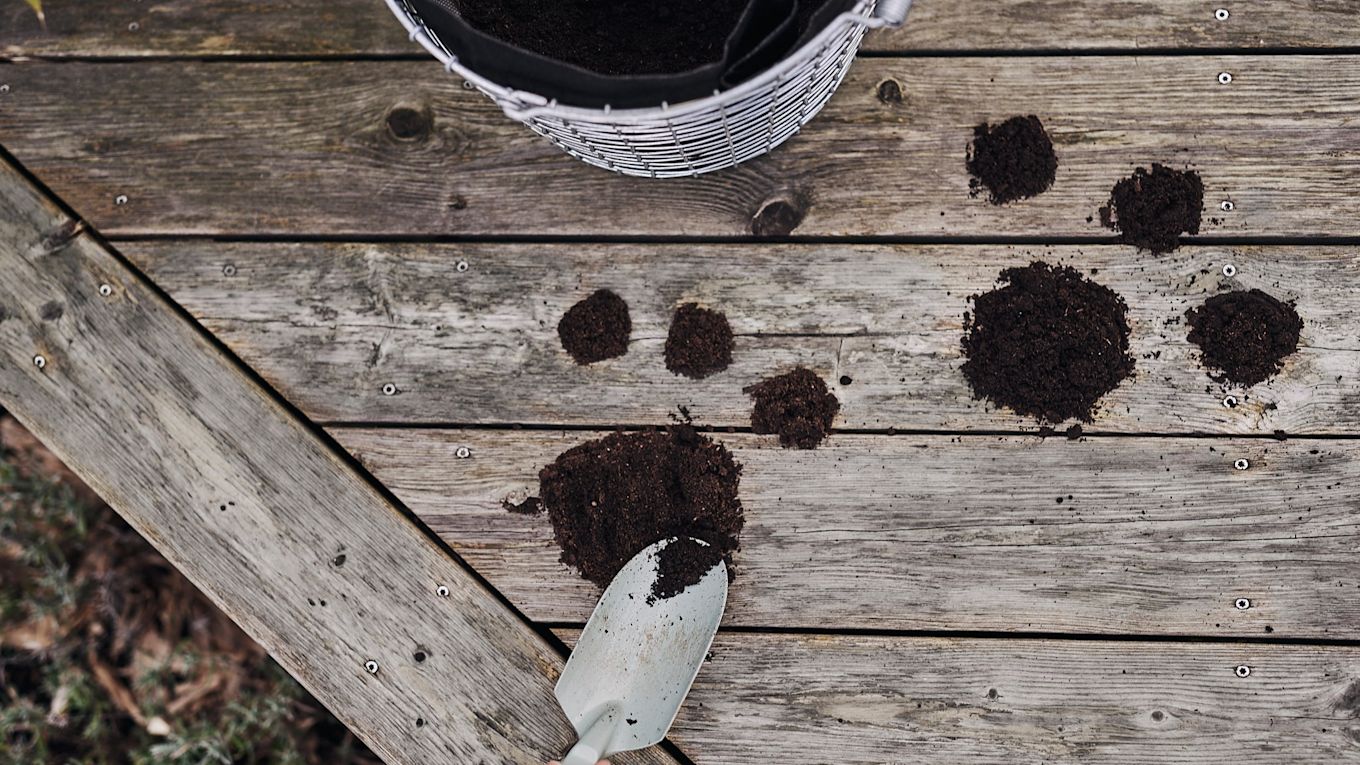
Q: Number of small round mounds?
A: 6